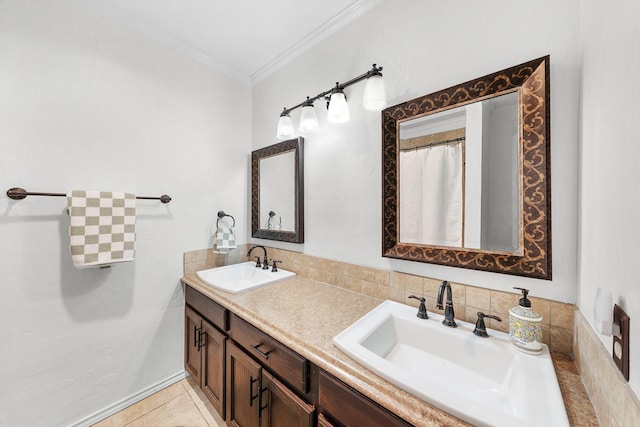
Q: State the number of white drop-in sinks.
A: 2